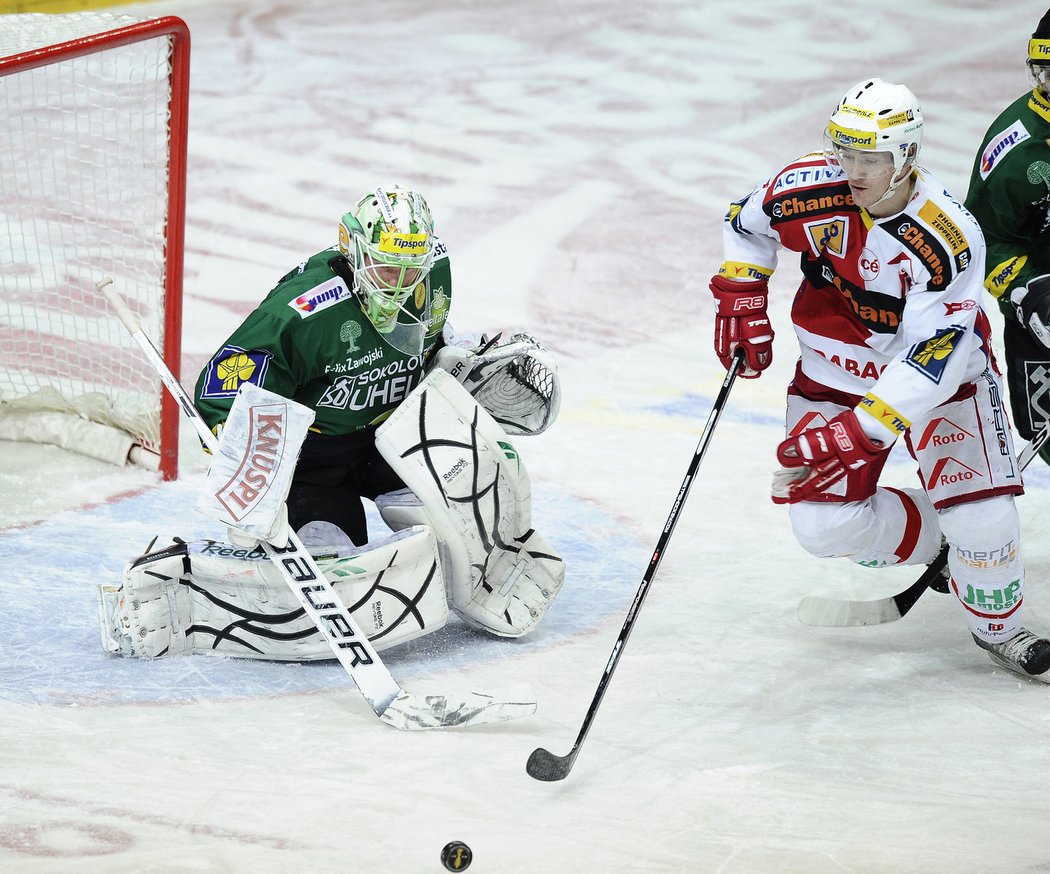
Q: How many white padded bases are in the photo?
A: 1